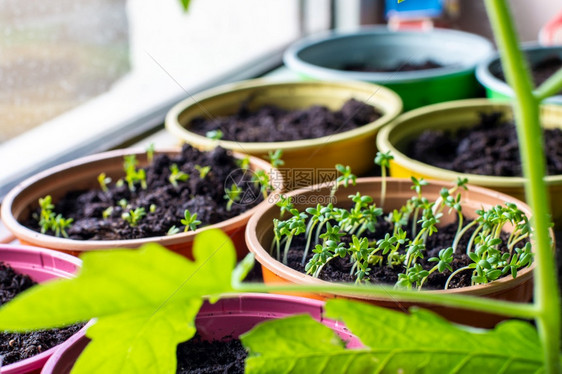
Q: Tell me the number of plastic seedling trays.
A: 8